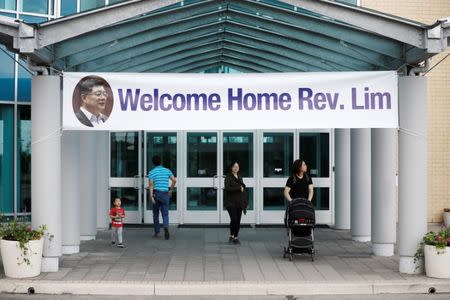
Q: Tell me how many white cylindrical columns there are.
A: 8